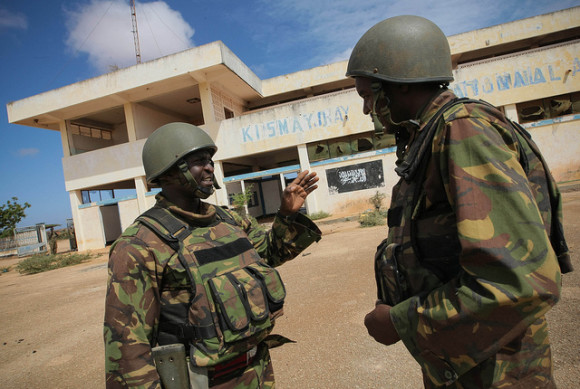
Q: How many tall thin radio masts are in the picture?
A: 1